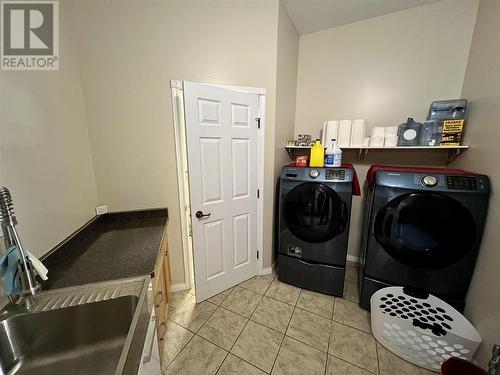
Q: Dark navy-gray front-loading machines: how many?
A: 2